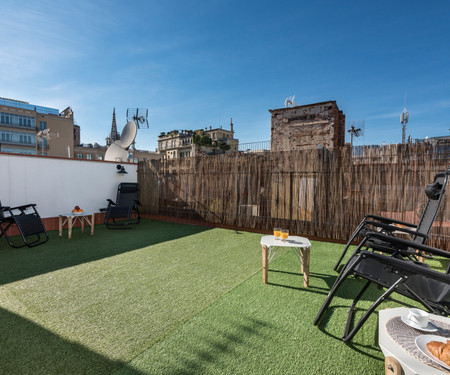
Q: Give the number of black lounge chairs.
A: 4